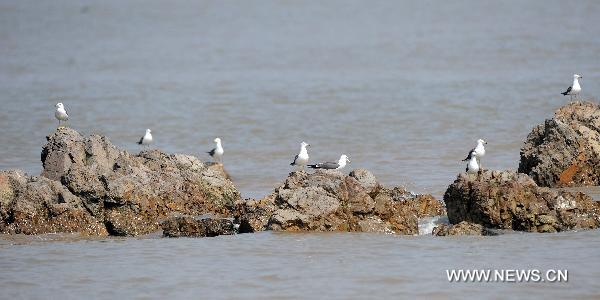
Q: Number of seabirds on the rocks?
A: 8